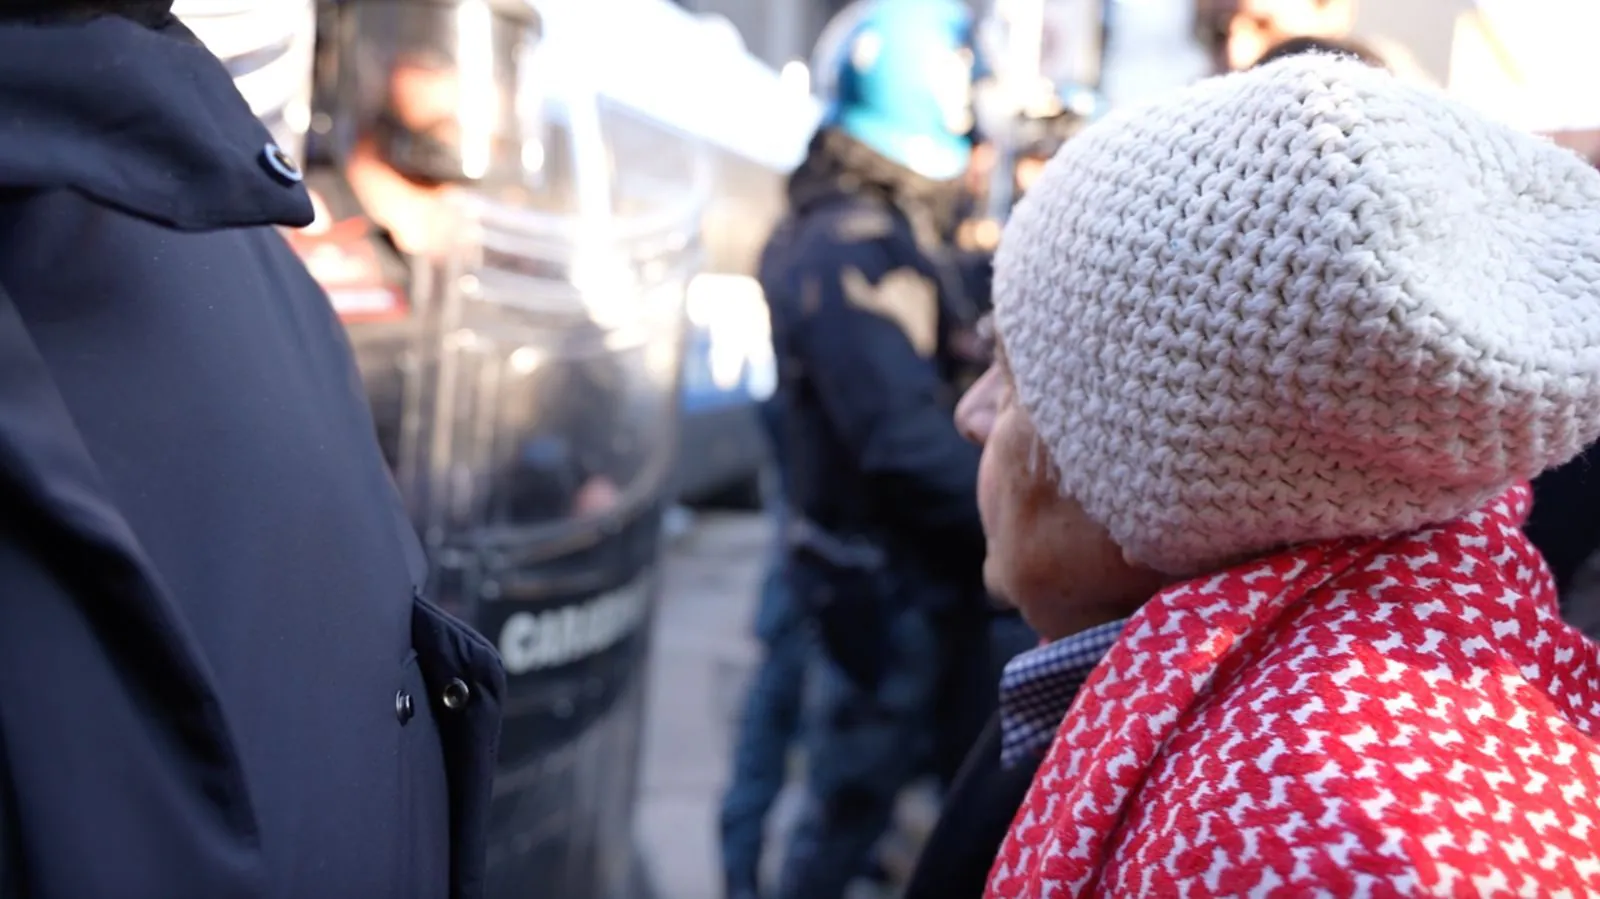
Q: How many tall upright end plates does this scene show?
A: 0